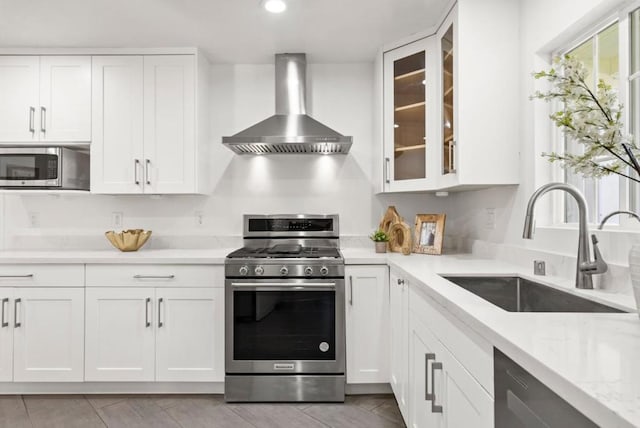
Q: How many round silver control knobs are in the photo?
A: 5